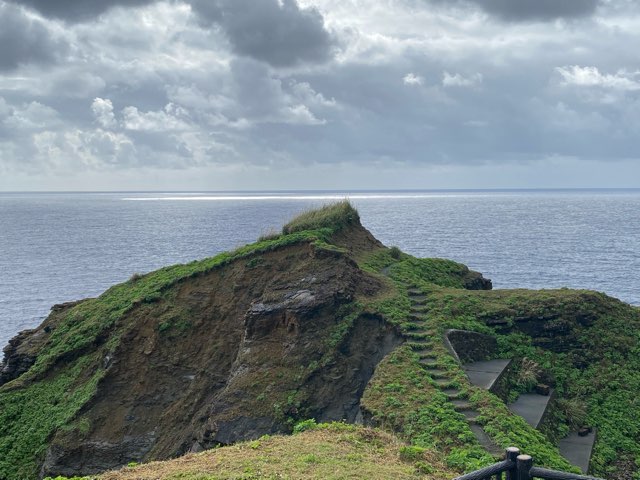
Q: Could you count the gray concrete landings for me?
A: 3